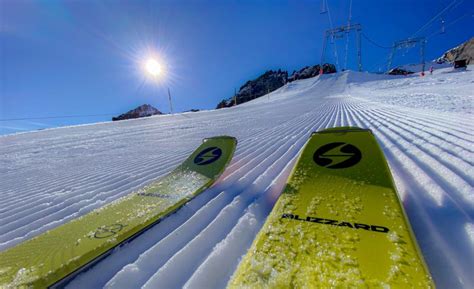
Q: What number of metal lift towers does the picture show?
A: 2